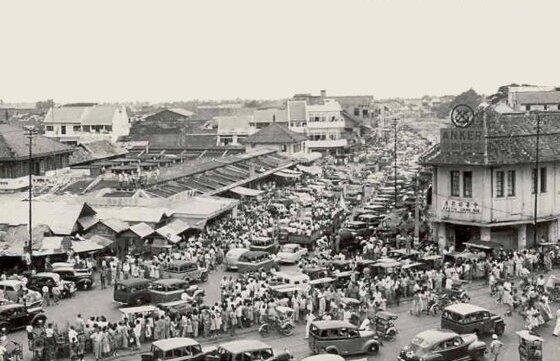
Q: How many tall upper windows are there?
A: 6